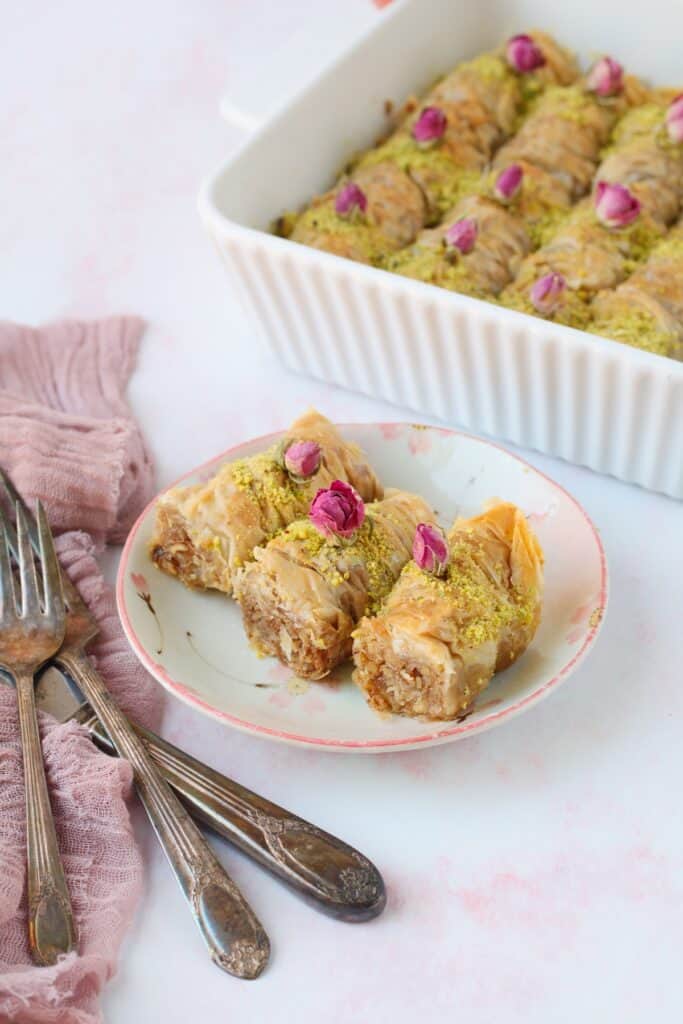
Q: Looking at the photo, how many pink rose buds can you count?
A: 12